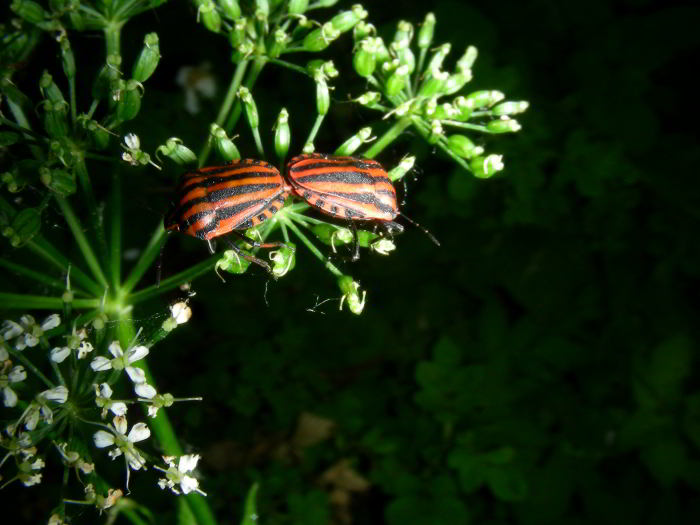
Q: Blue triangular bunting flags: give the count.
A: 0